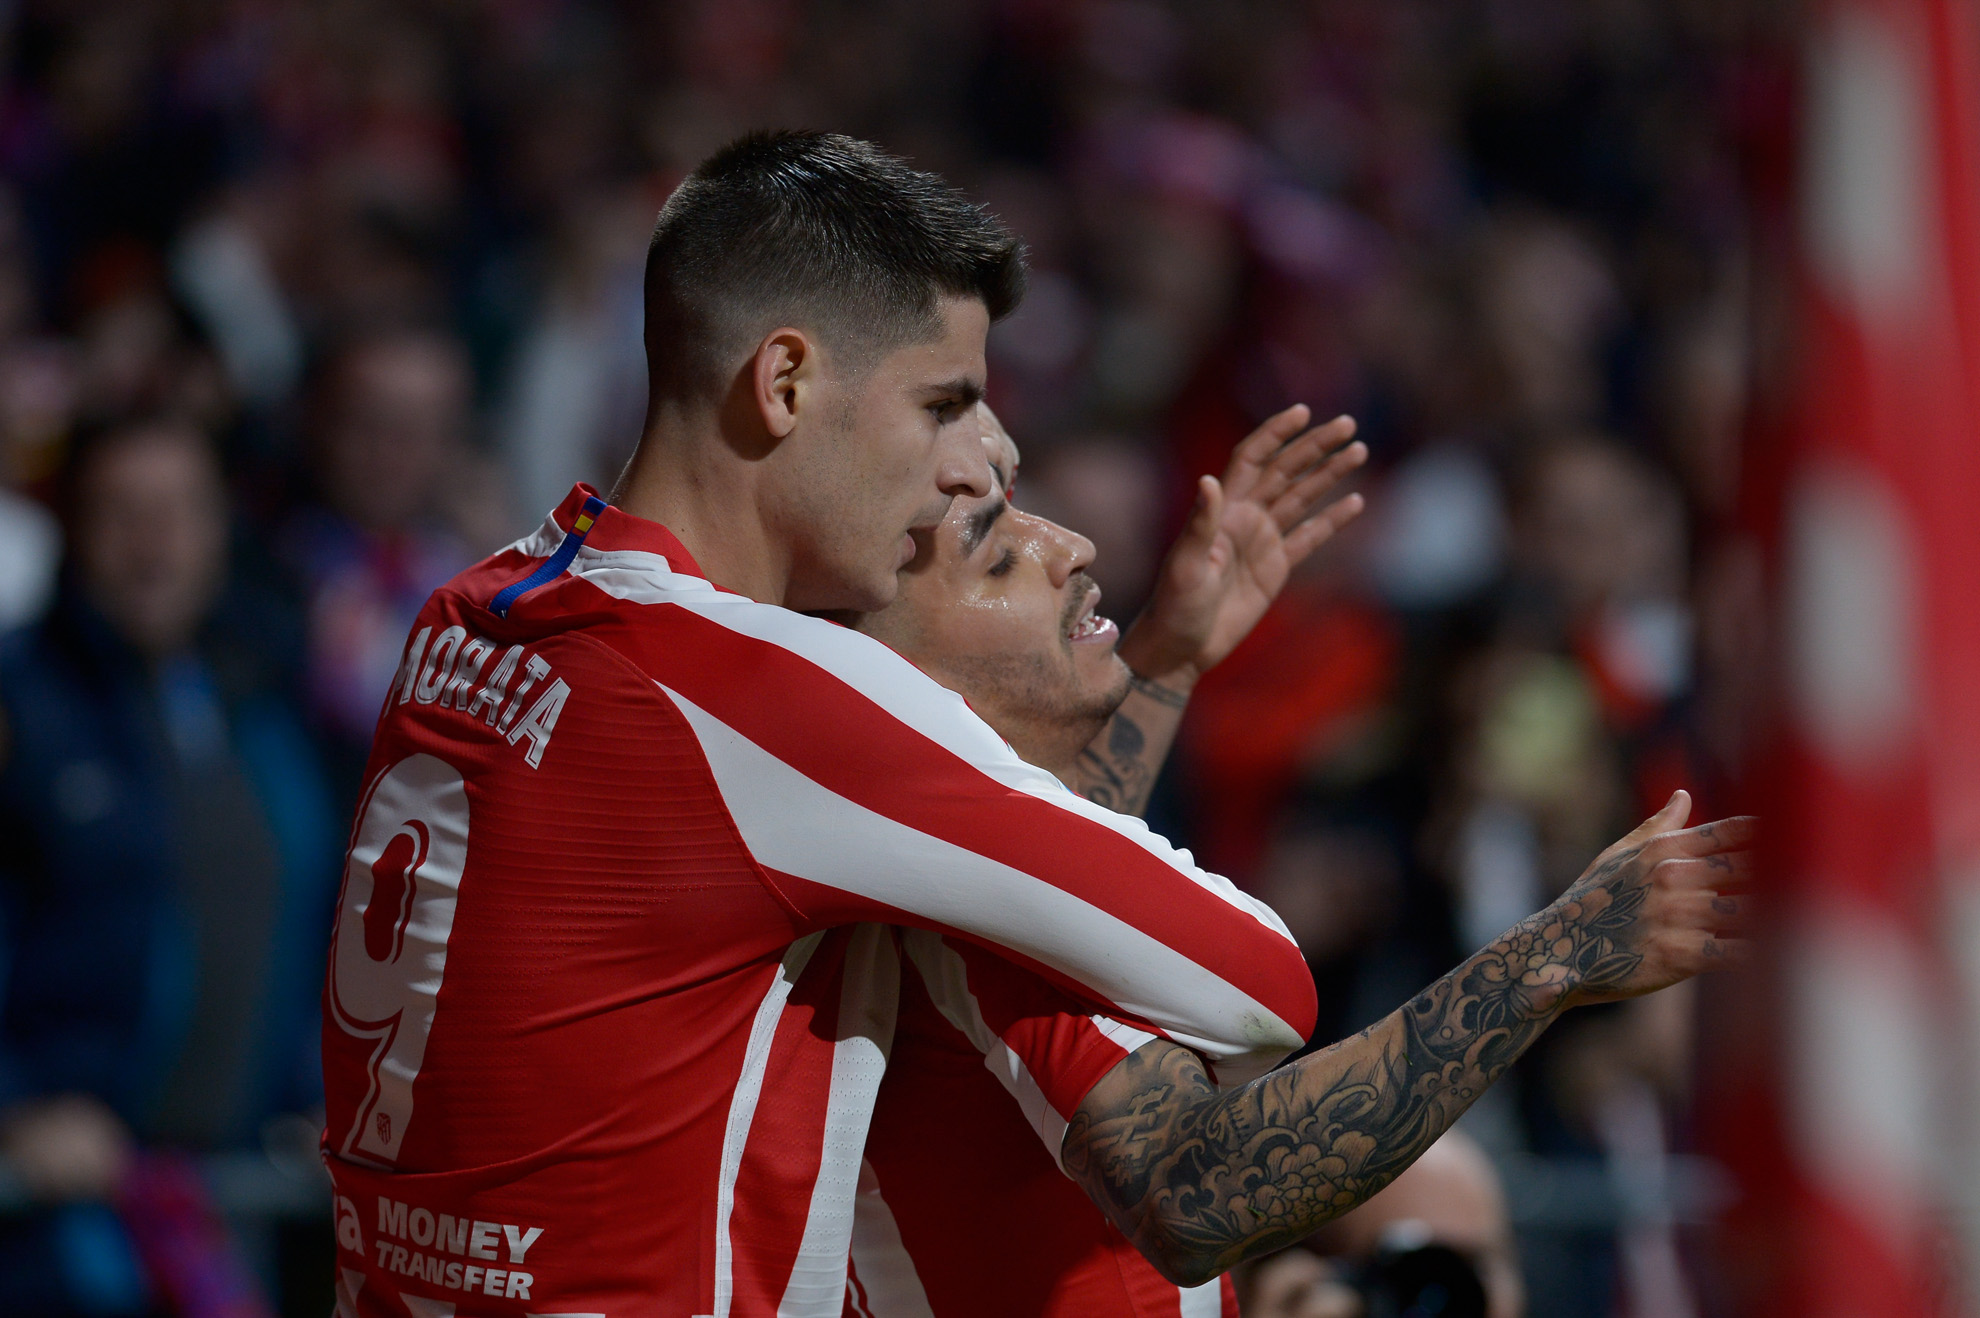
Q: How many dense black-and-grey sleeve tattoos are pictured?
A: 1